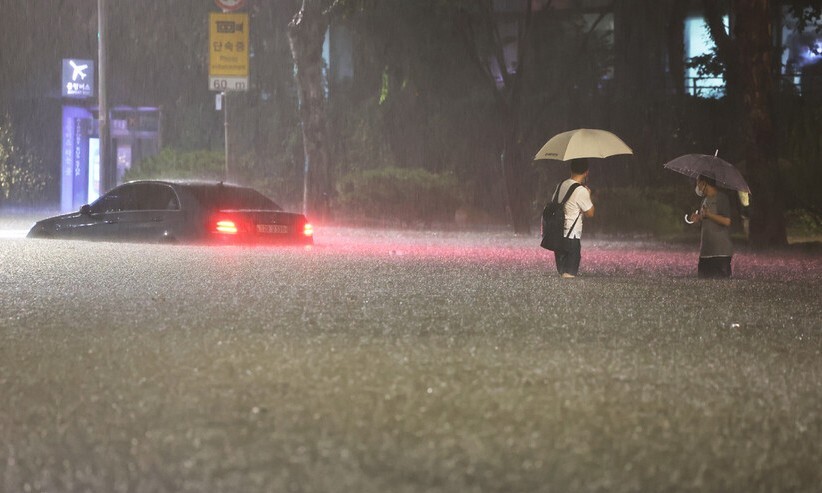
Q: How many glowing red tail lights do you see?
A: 2